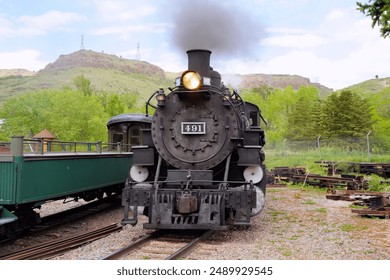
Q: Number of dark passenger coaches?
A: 1